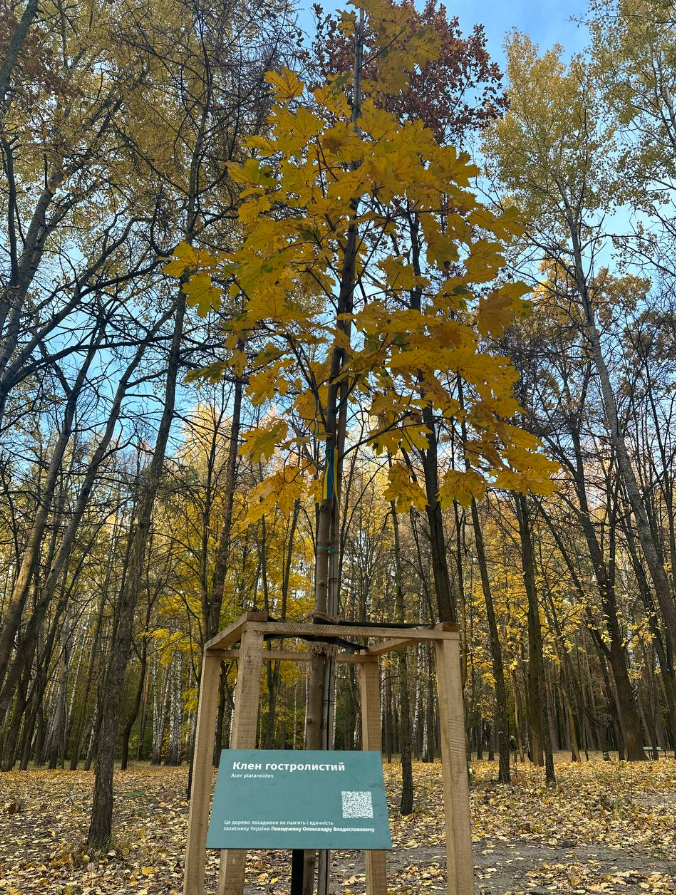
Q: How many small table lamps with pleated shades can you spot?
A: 0